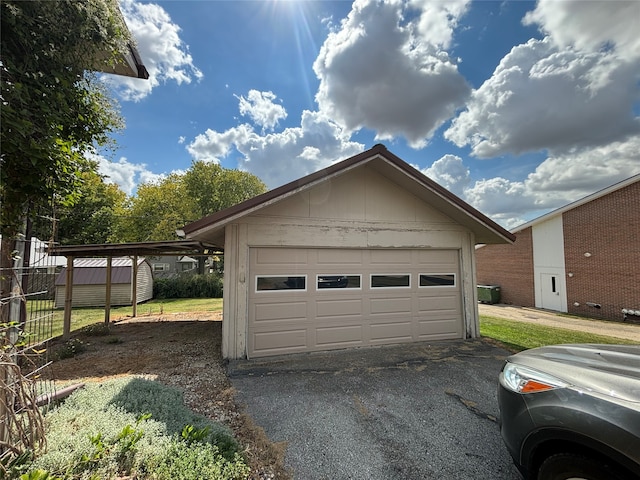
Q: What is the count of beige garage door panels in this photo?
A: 12